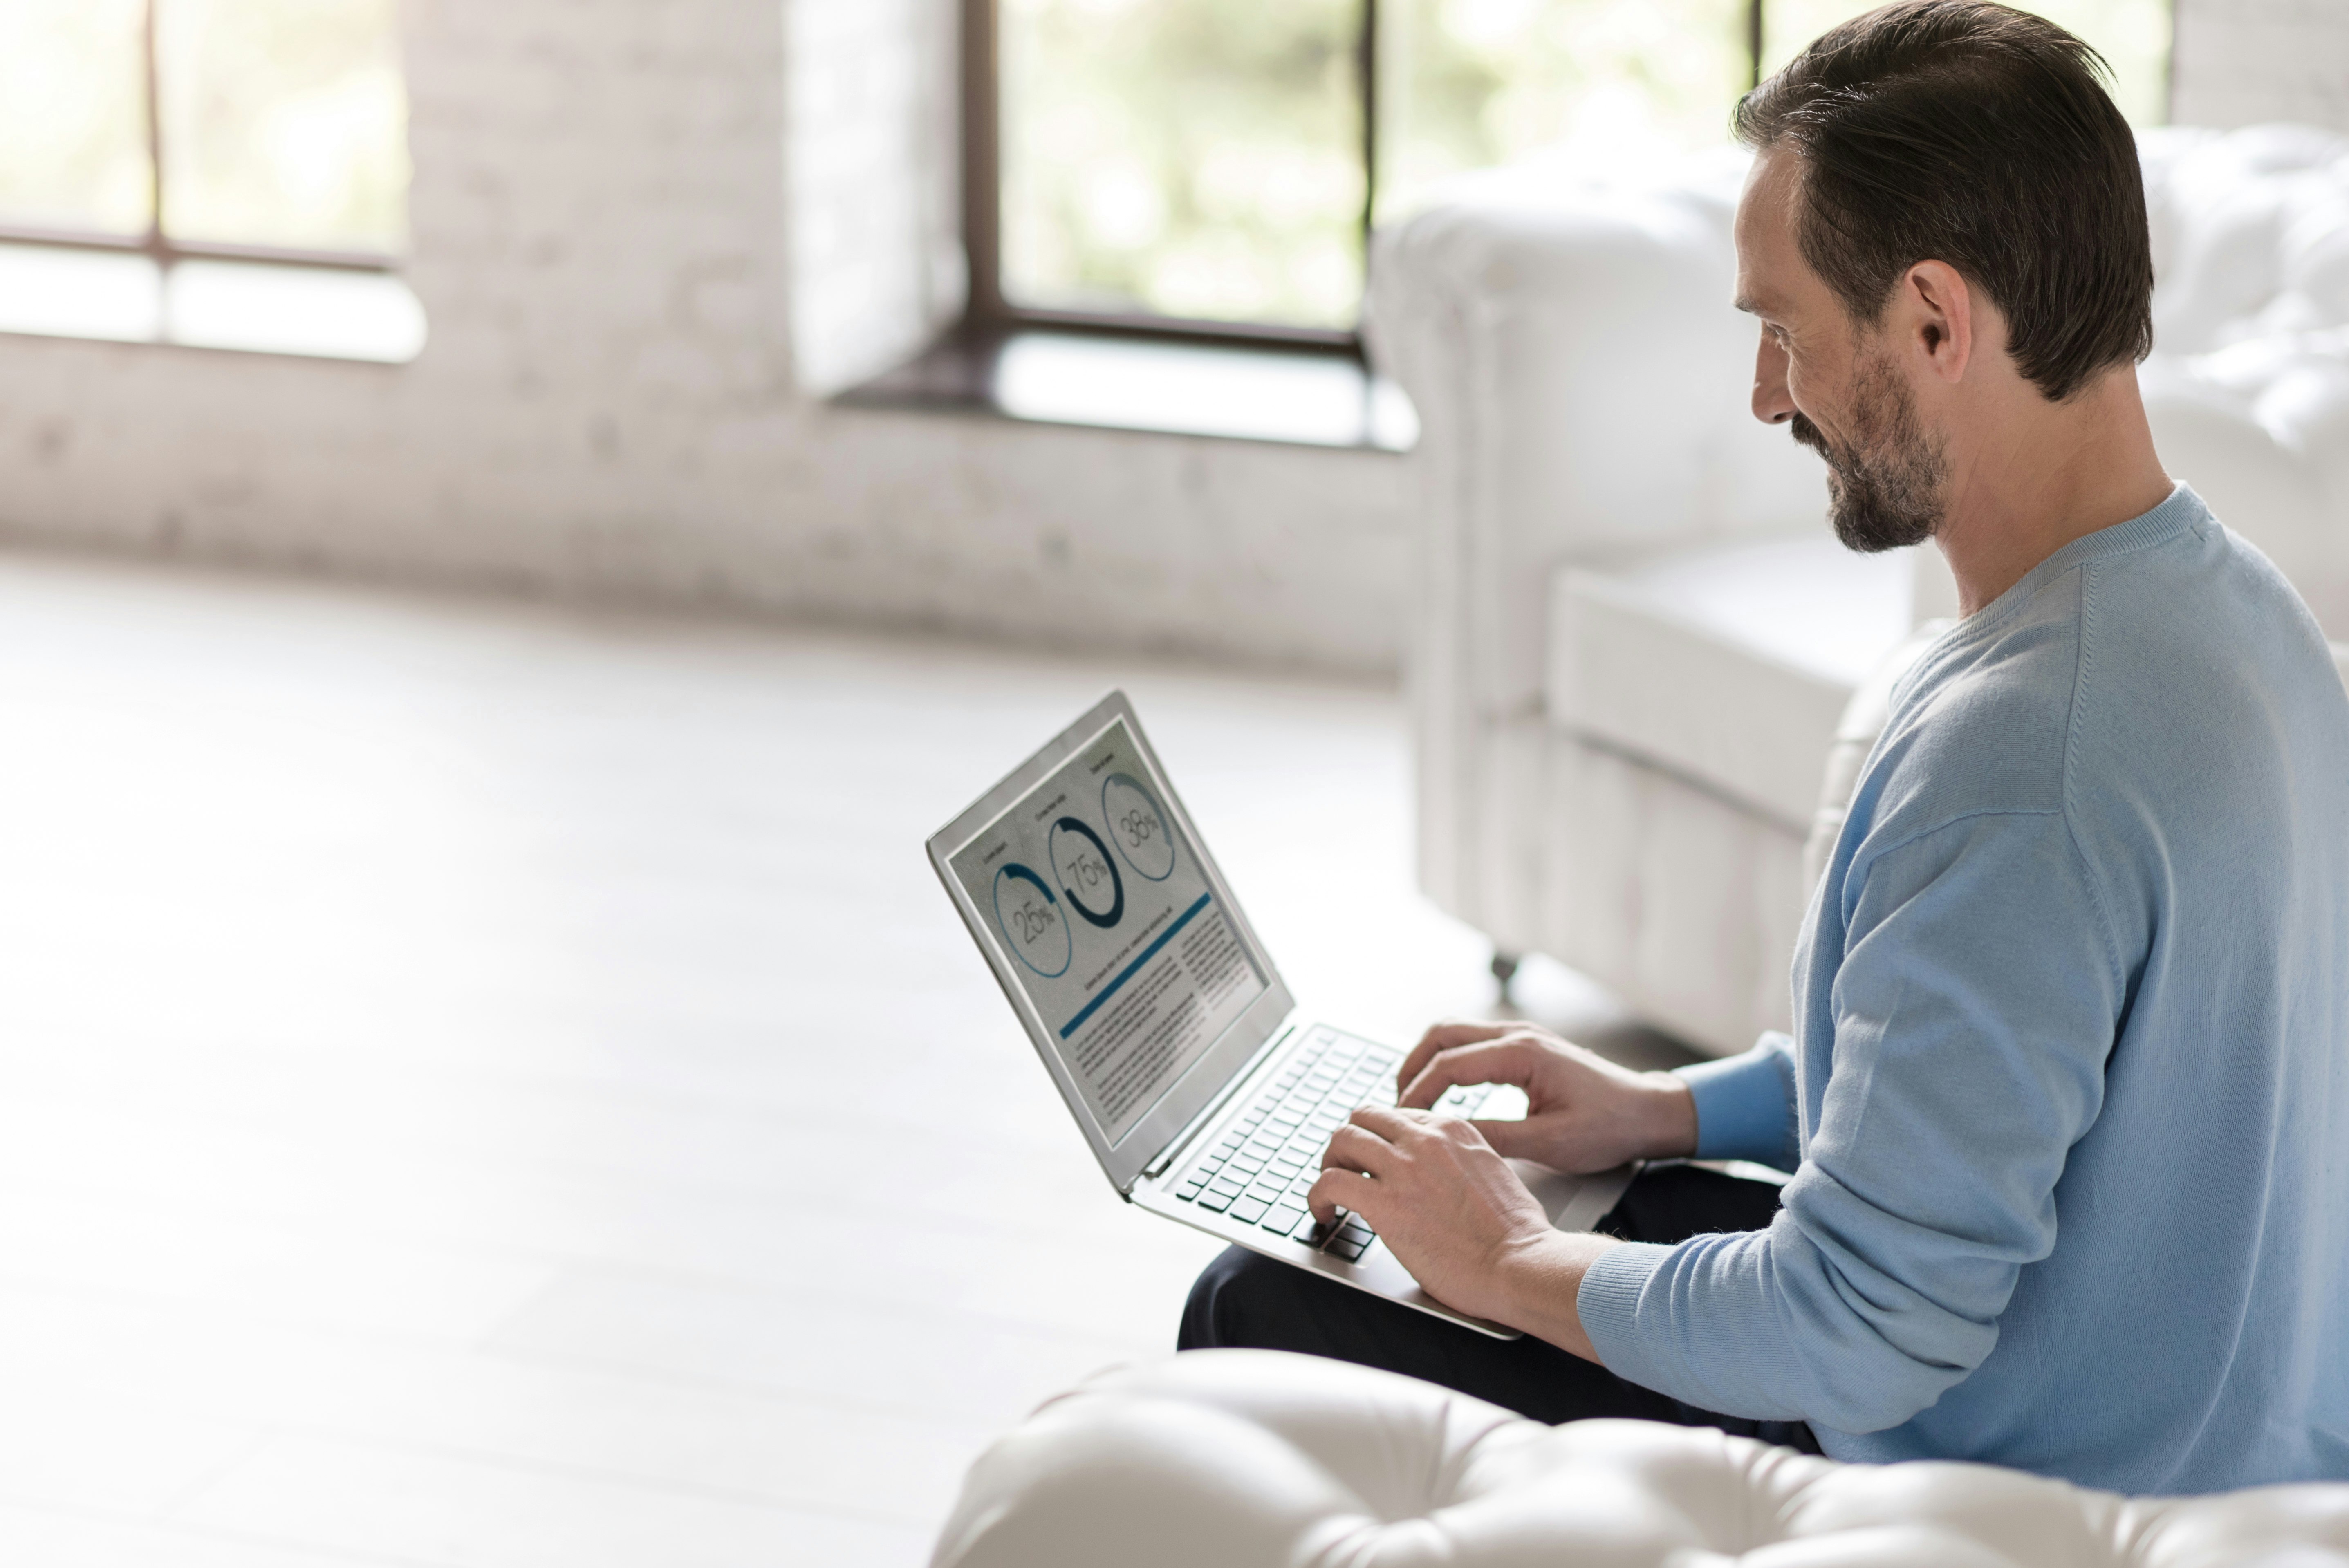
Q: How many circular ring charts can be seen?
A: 3